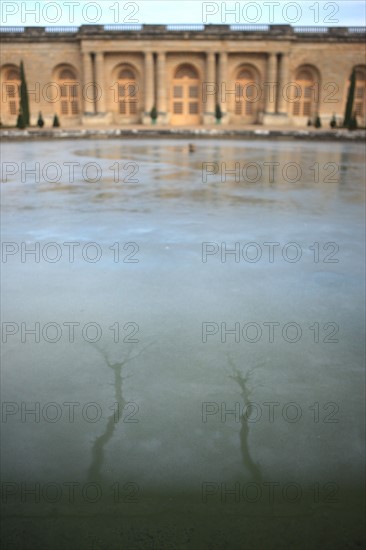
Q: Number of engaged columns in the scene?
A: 8